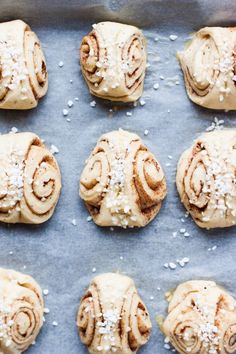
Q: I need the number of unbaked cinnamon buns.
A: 9